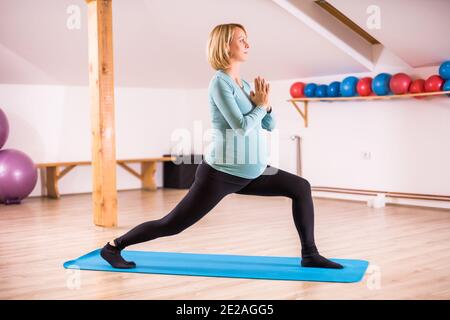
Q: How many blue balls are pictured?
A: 7